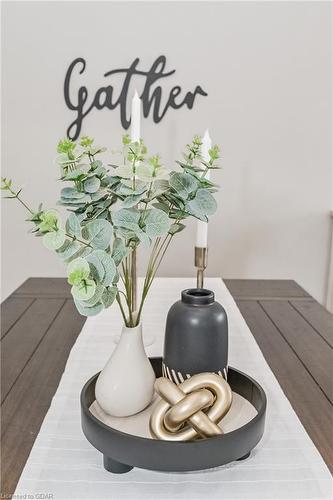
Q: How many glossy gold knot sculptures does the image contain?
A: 1